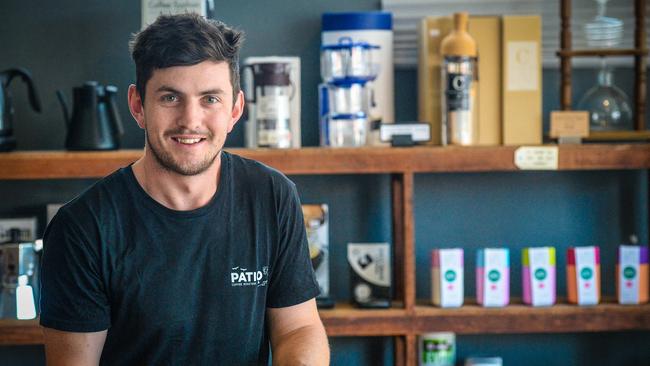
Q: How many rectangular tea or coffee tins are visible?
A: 5